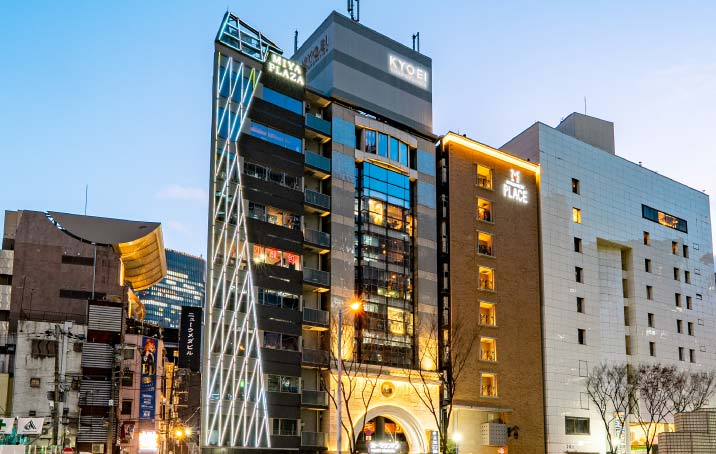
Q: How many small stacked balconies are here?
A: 9